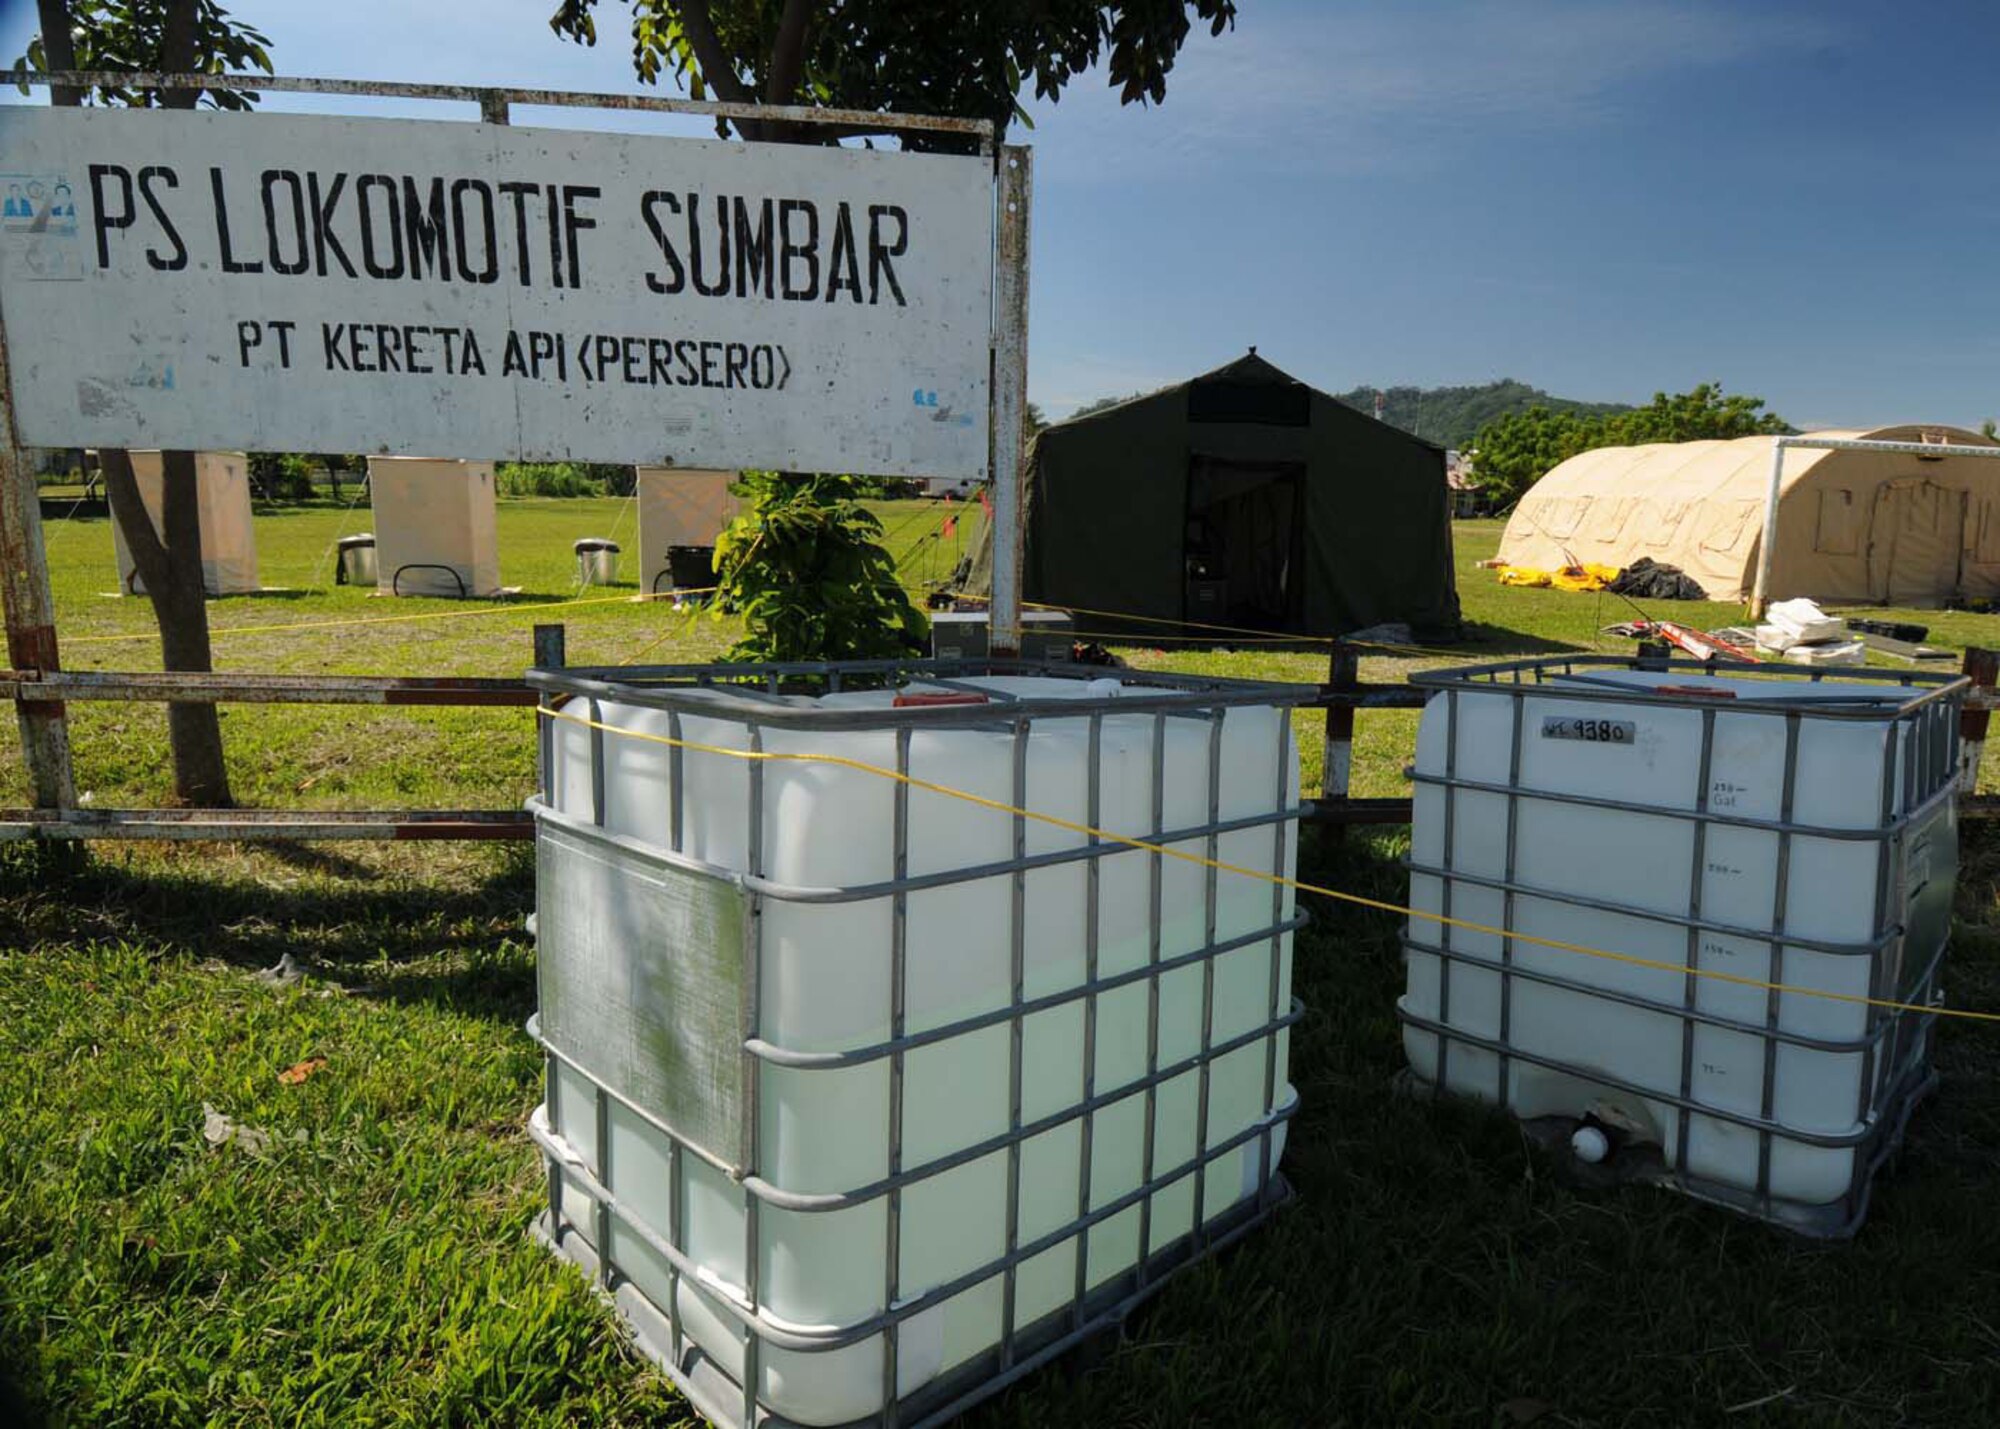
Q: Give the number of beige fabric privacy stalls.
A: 3